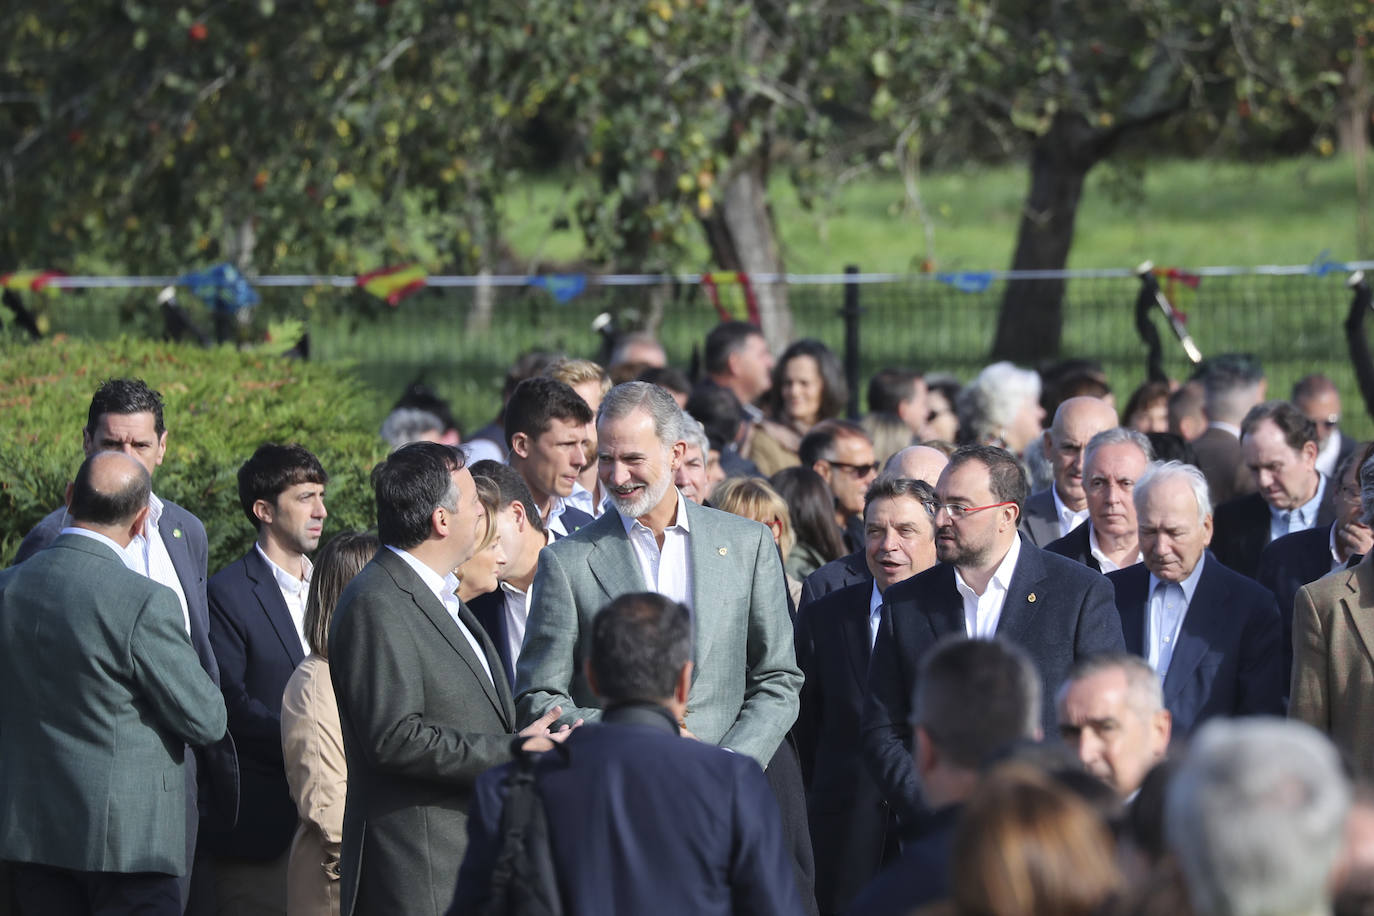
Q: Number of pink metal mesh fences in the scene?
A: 0